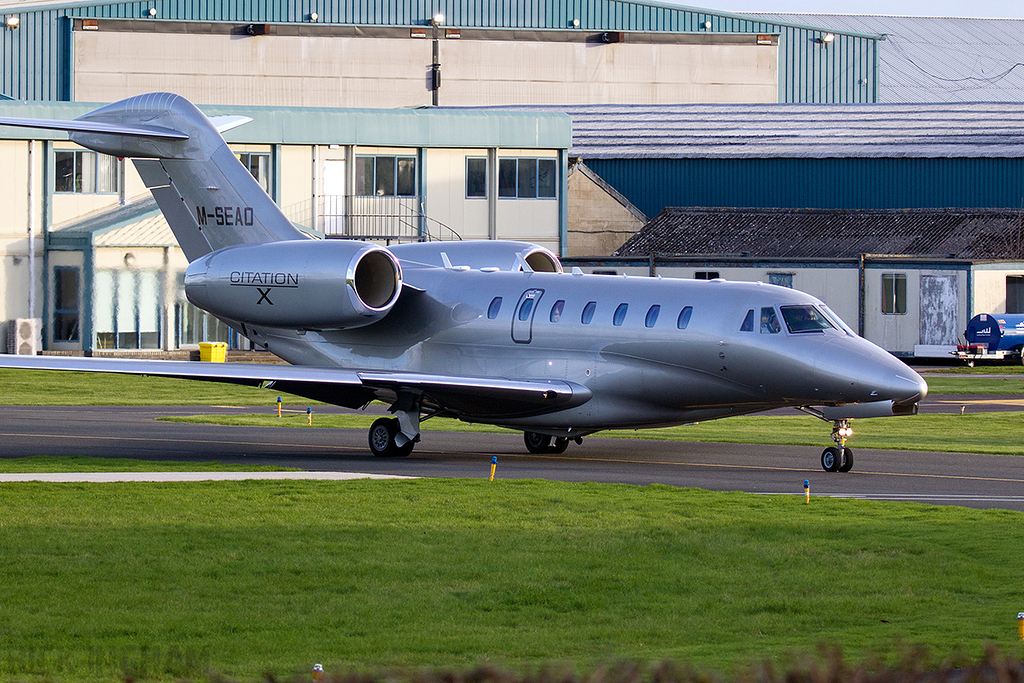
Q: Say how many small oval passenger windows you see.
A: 7